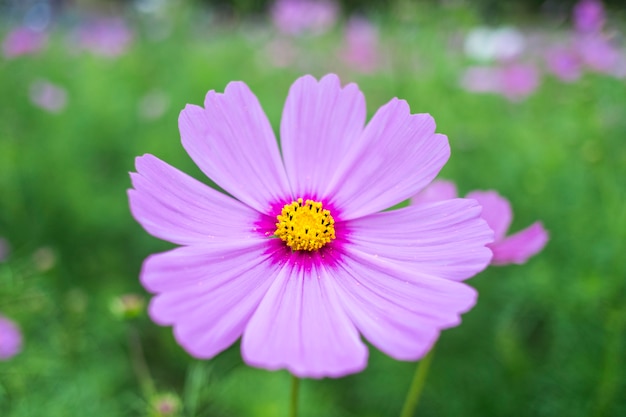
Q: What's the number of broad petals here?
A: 8